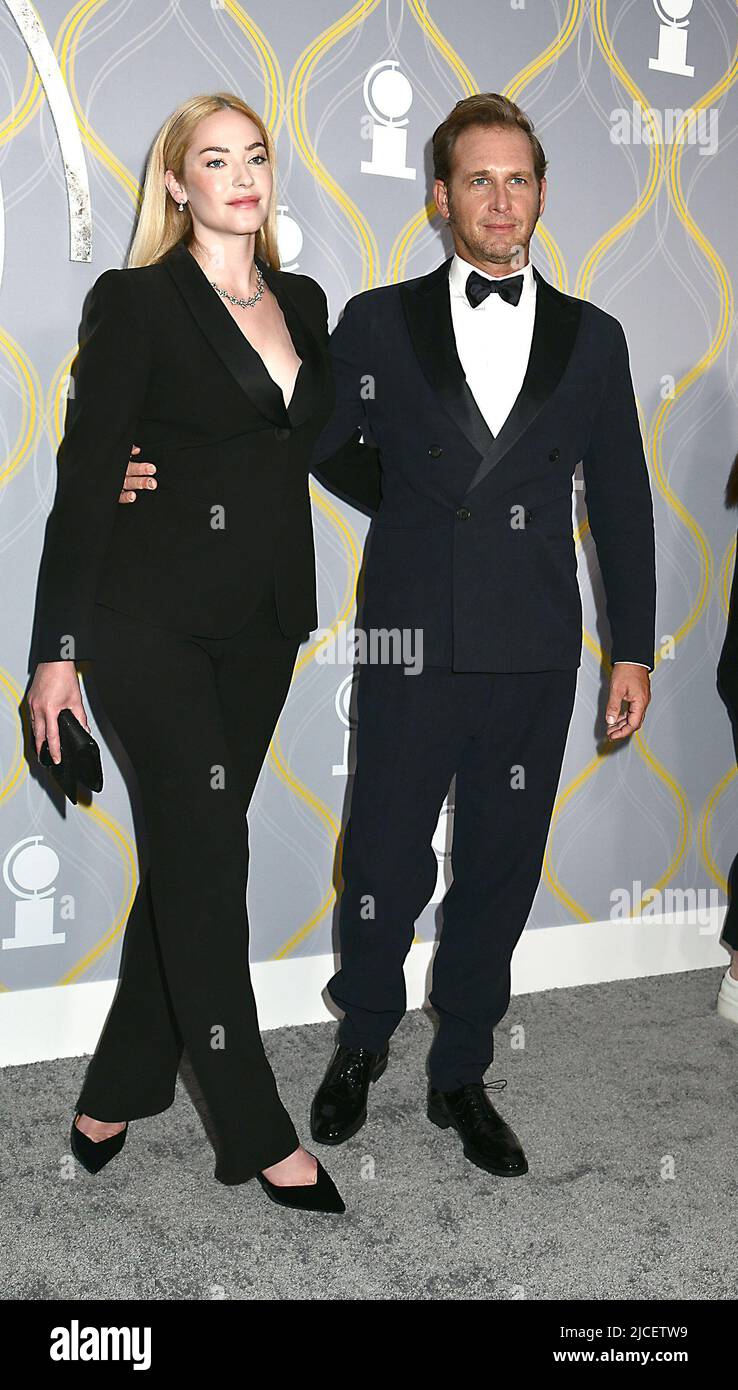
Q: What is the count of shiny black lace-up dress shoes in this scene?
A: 2